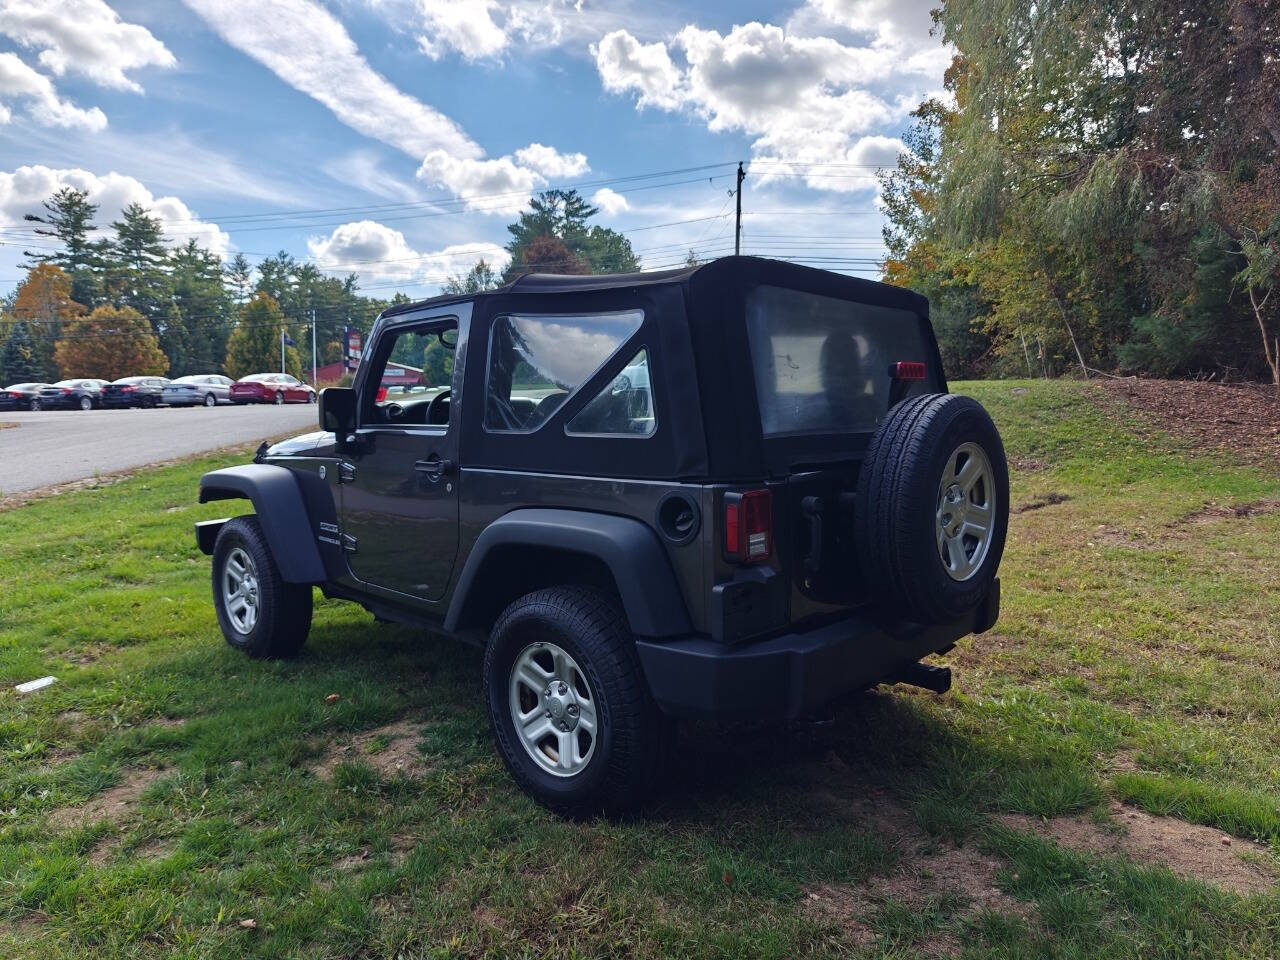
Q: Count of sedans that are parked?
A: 5